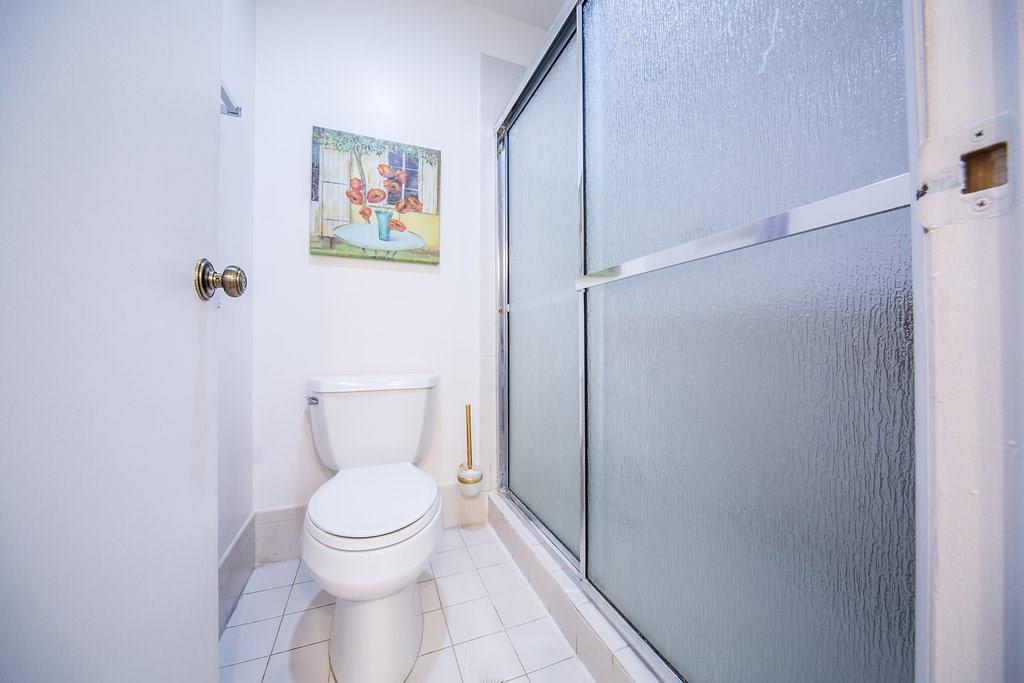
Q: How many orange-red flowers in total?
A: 10